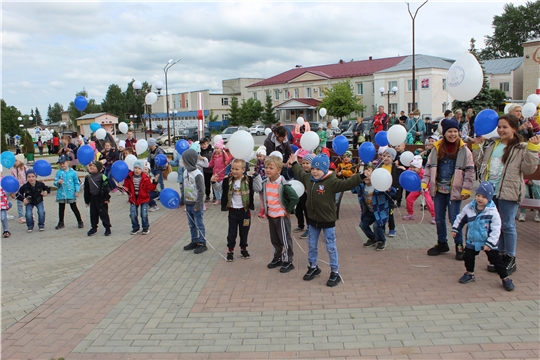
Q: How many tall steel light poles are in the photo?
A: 2